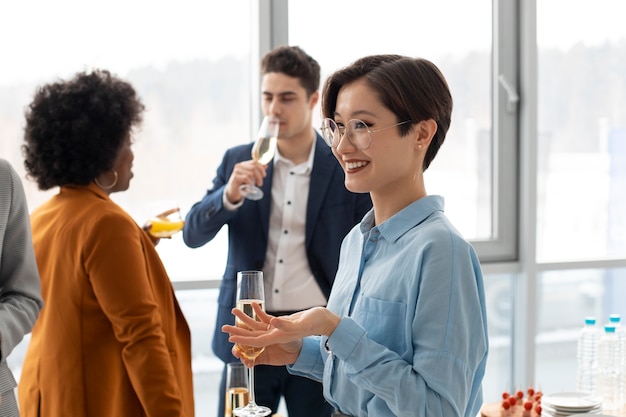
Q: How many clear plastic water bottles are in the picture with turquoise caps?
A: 3